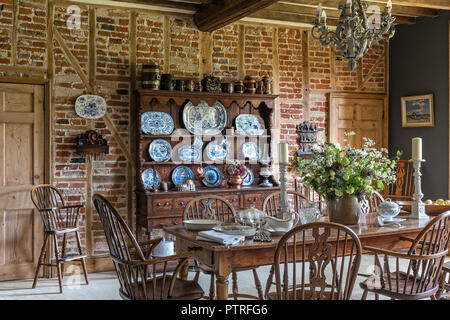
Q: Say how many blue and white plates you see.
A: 12